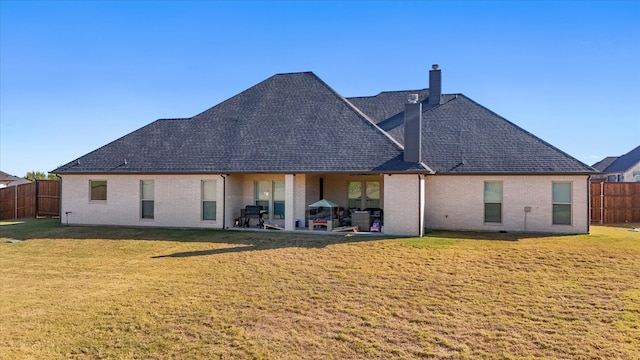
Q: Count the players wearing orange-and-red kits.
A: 0